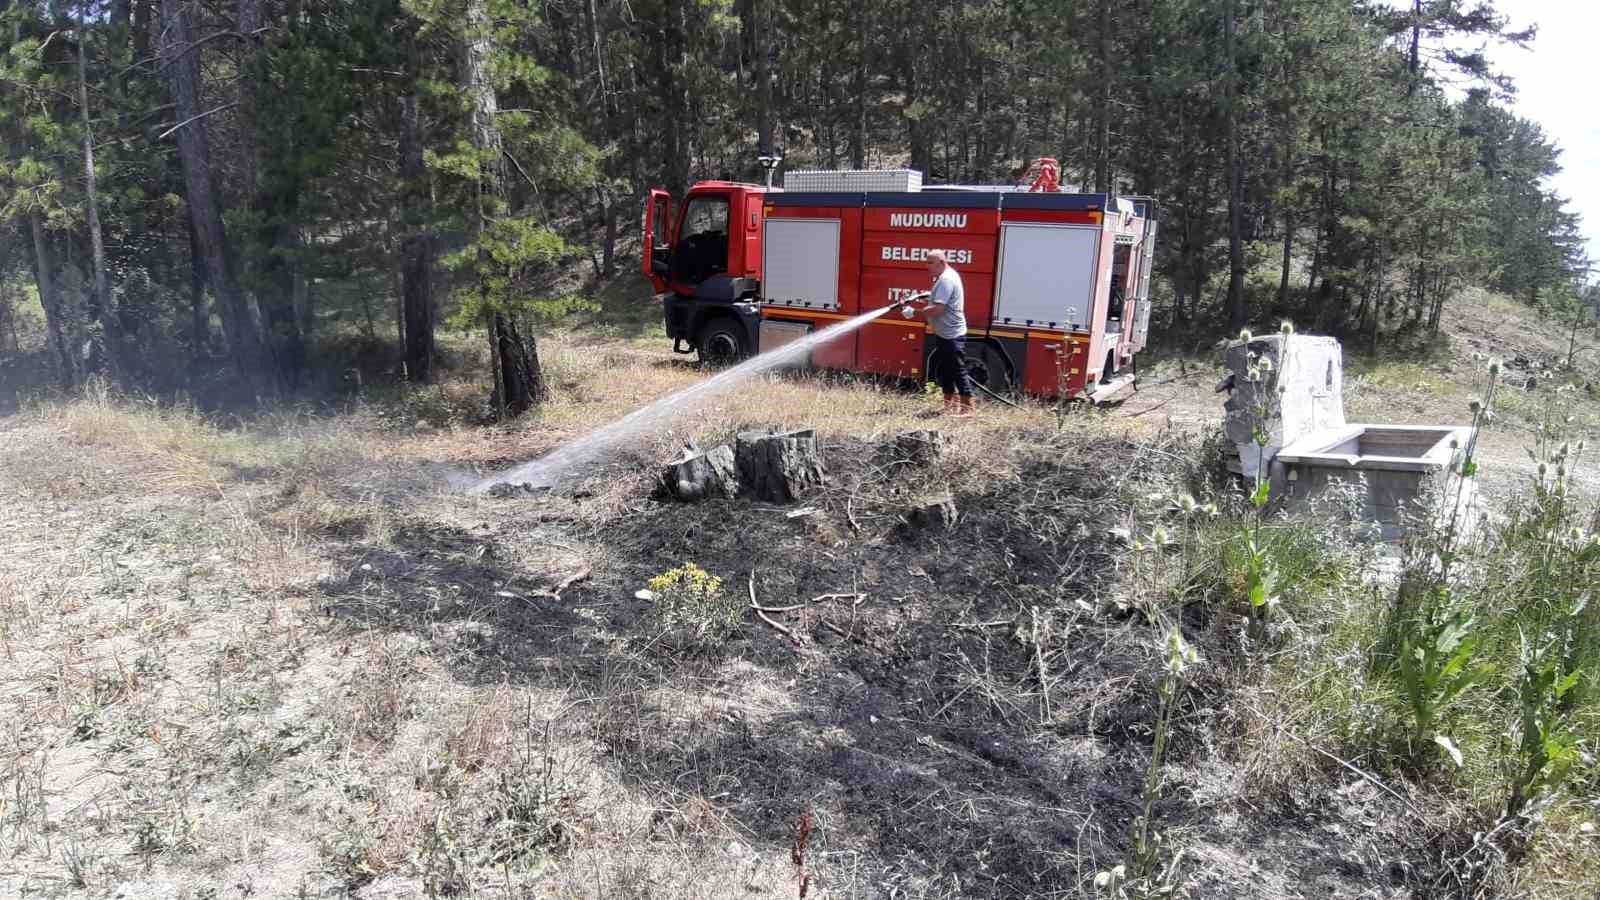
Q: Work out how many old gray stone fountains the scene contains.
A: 1